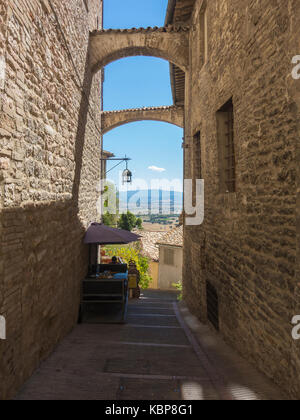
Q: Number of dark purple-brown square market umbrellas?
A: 1